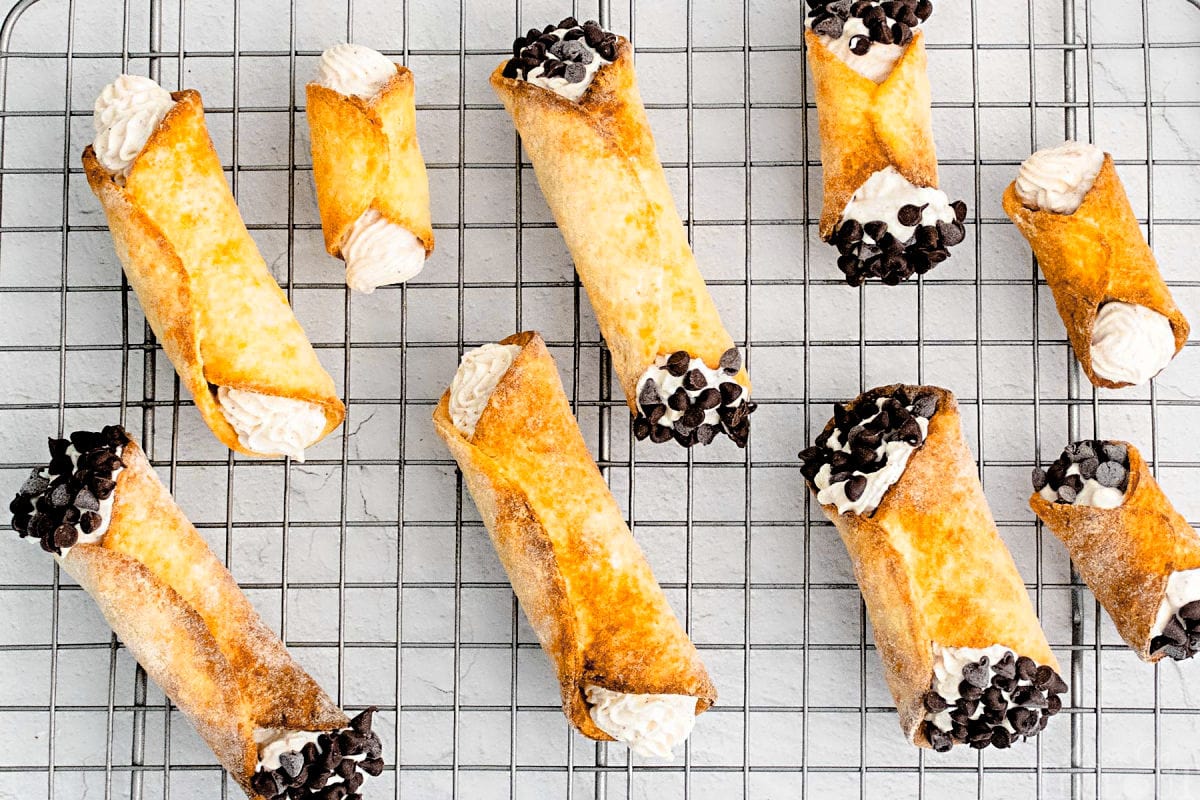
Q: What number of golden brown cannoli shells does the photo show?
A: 9